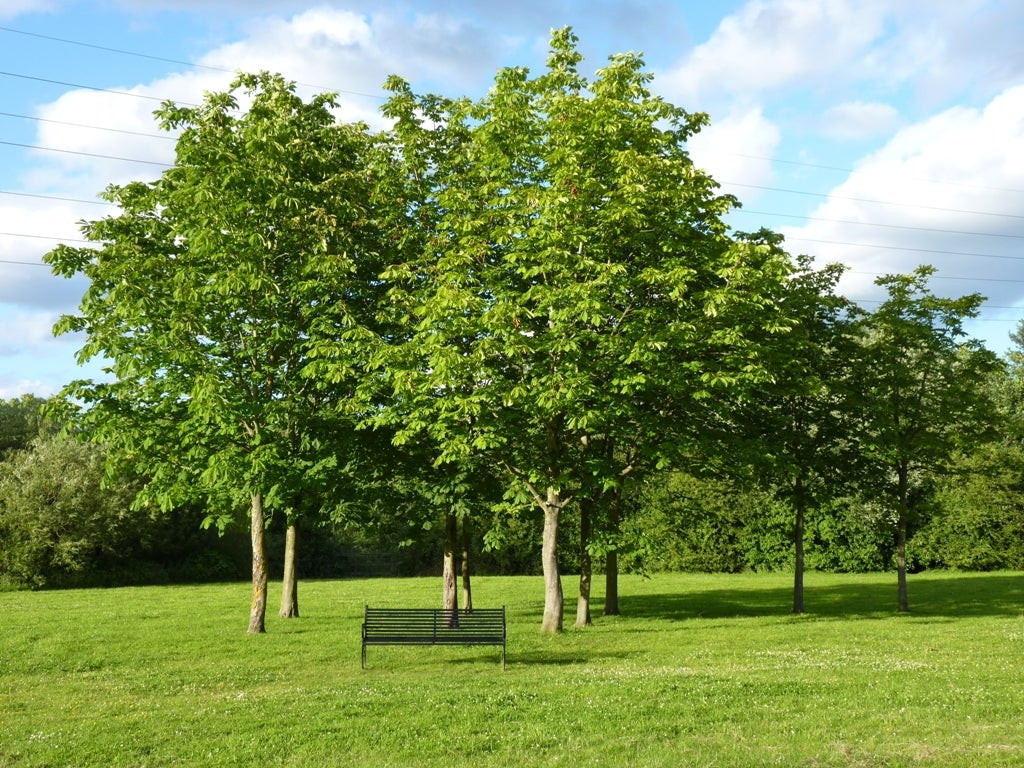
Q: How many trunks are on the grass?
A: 9